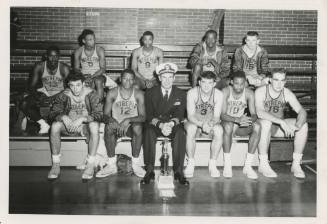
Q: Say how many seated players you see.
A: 10